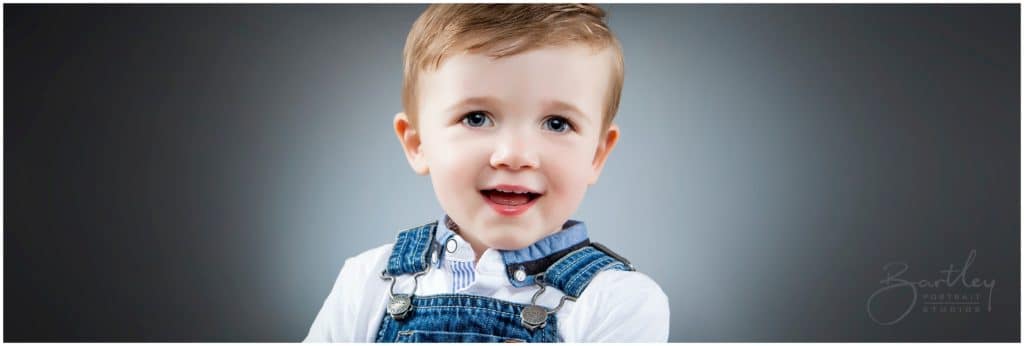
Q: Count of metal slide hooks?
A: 2